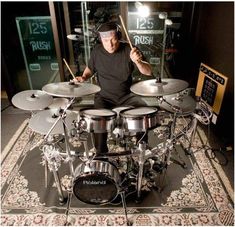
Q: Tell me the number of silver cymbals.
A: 5